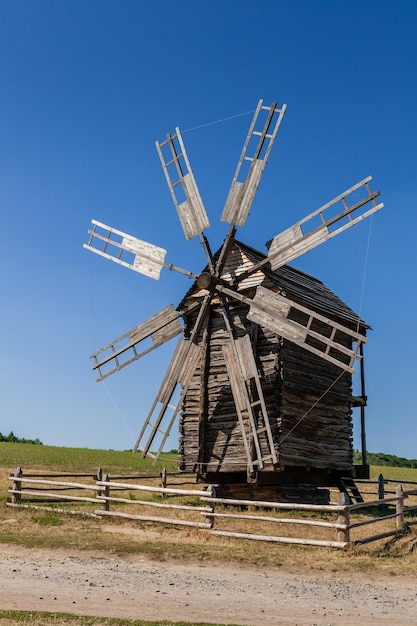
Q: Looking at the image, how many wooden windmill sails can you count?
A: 8